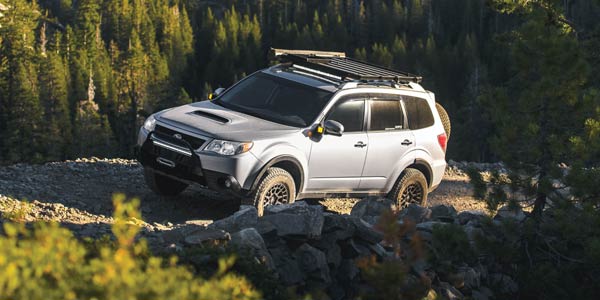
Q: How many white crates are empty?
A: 0